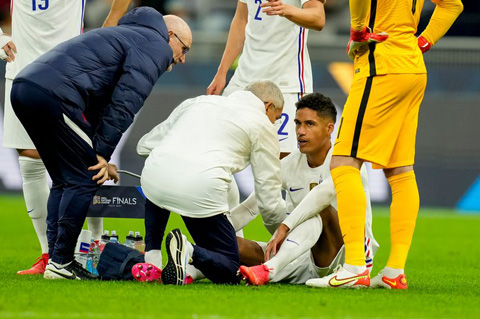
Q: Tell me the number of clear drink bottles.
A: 4